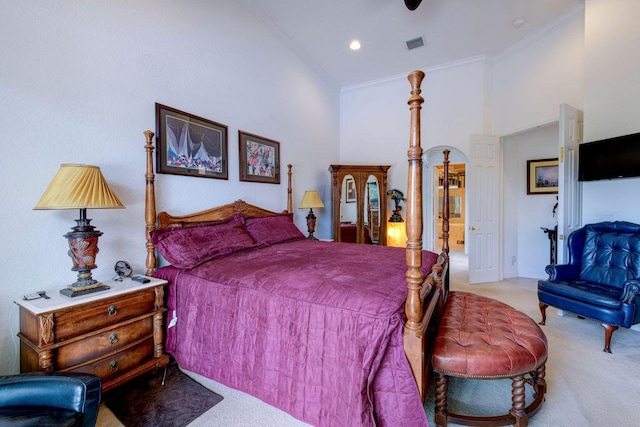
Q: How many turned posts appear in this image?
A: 4